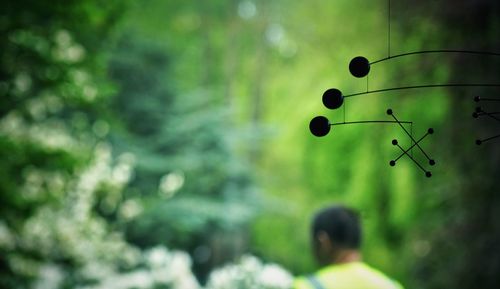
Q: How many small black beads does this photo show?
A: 10